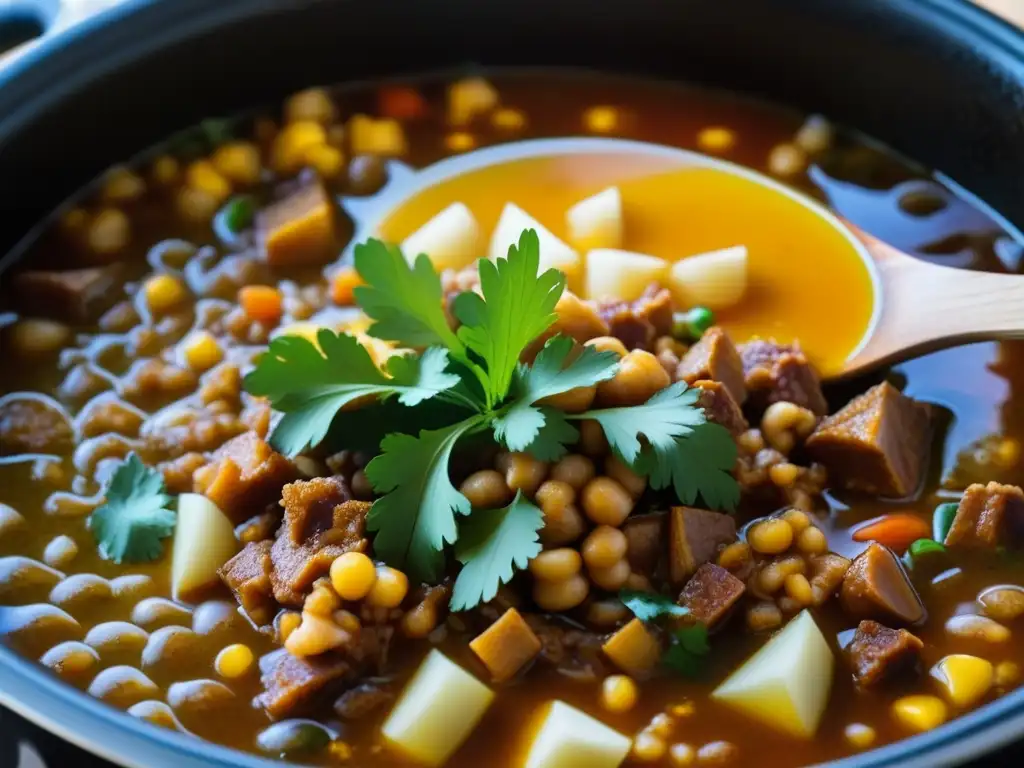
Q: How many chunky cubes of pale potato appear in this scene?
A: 9